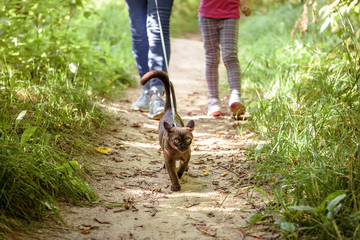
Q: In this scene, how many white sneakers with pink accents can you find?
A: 2